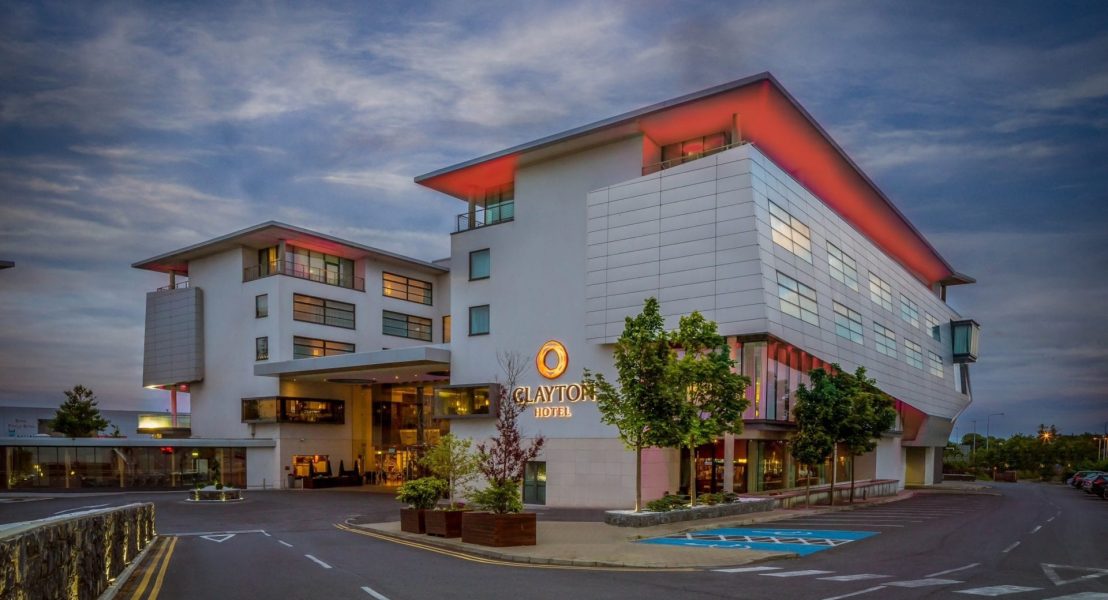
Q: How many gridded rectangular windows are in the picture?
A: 14